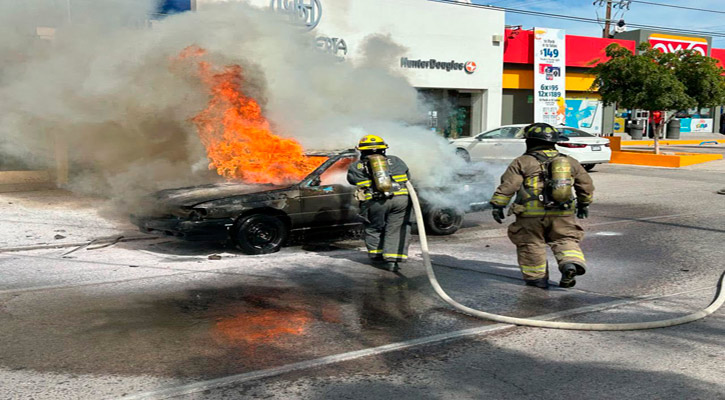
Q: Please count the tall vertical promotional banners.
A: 1